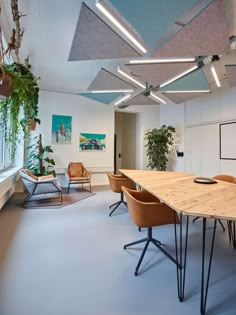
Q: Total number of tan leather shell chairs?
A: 3